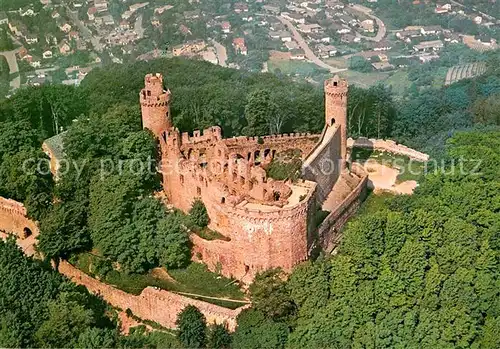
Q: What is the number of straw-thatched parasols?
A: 0